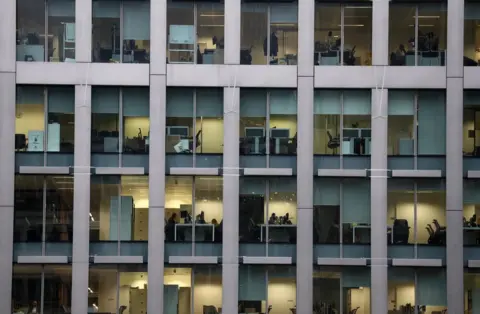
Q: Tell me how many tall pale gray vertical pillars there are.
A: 7